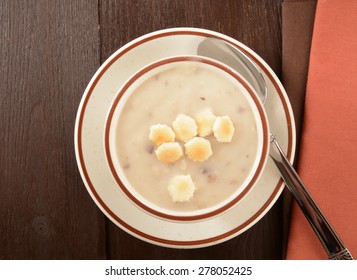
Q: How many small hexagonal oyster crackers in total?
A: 7